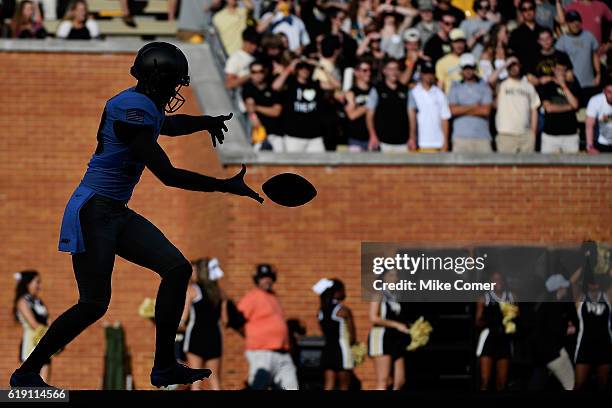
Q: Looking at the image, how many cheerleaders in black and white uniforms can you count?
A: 6